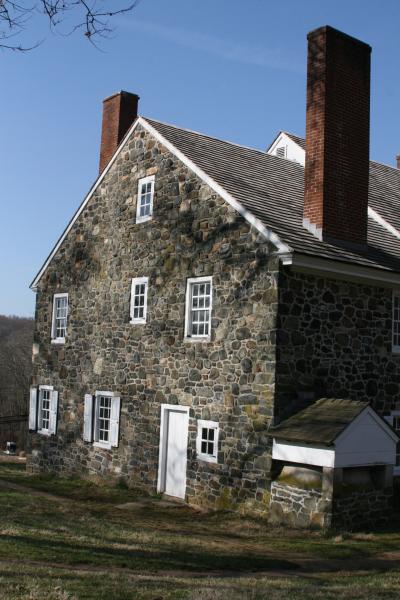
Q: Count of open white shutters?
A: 4